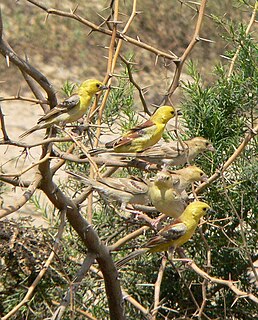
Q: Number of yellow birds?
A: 3